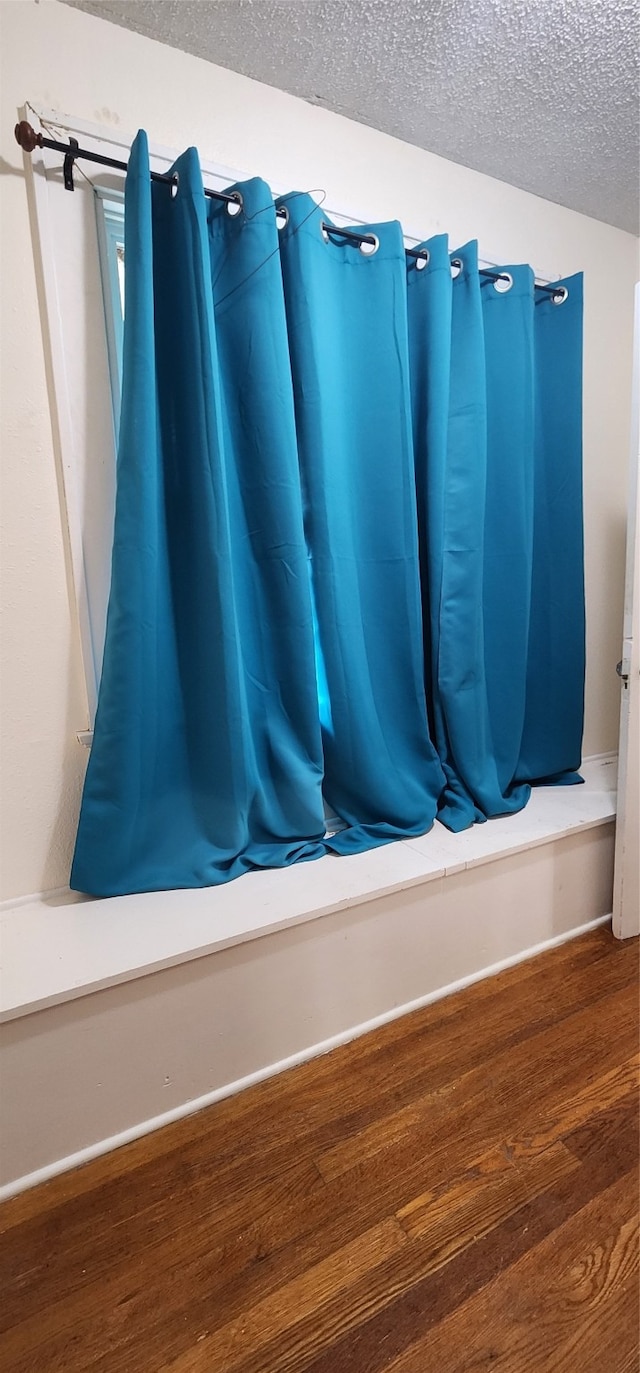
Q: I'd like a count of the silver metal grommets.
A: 9